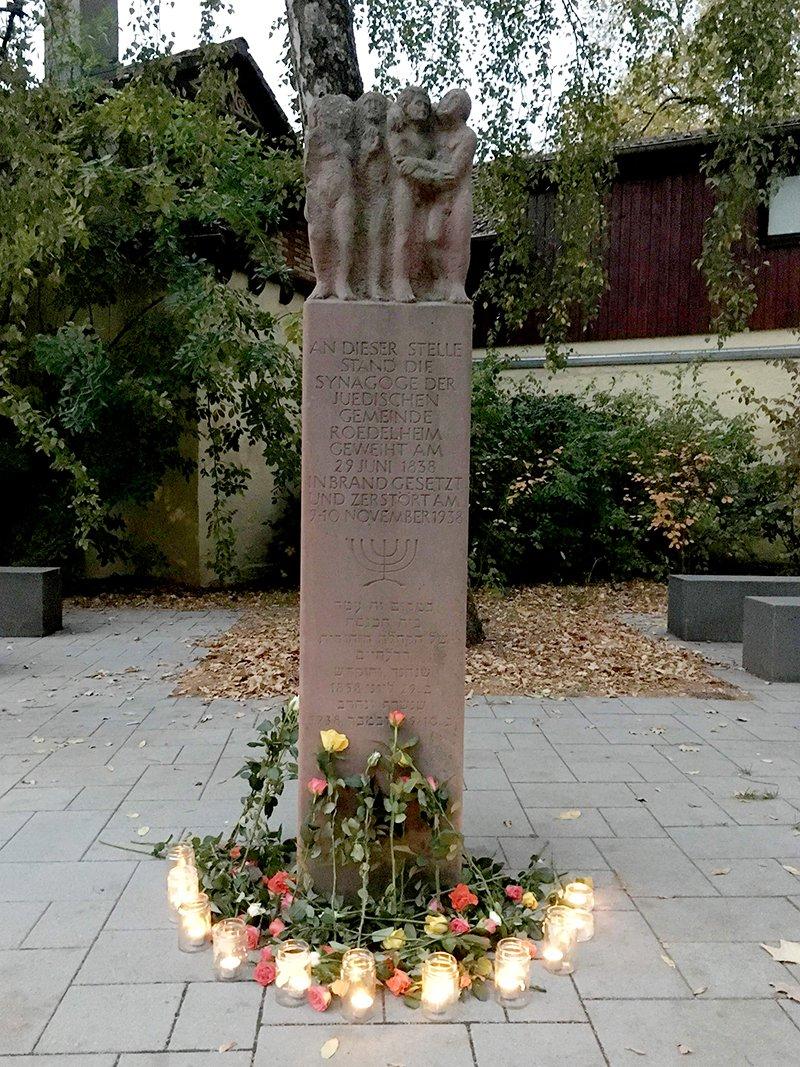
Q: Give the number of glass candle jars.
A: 11